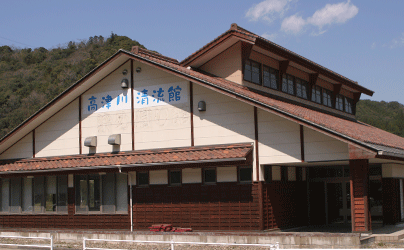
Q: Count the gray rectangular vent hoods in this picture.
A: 2